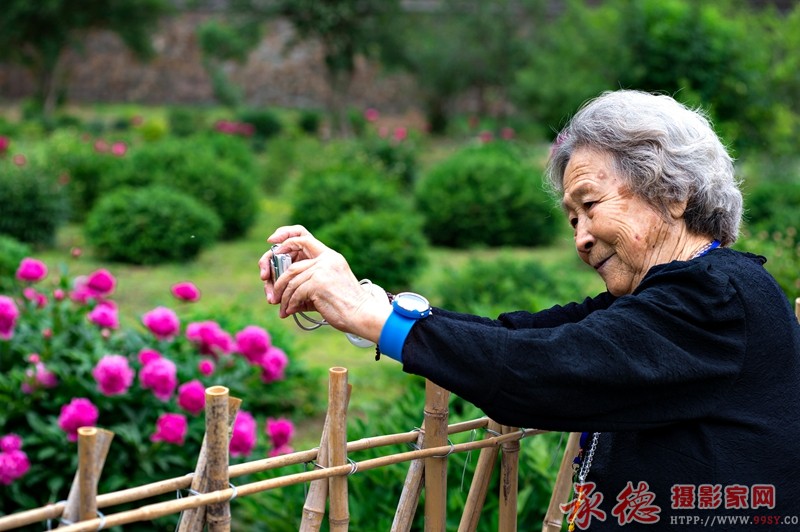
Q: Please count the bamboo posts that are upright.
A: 5